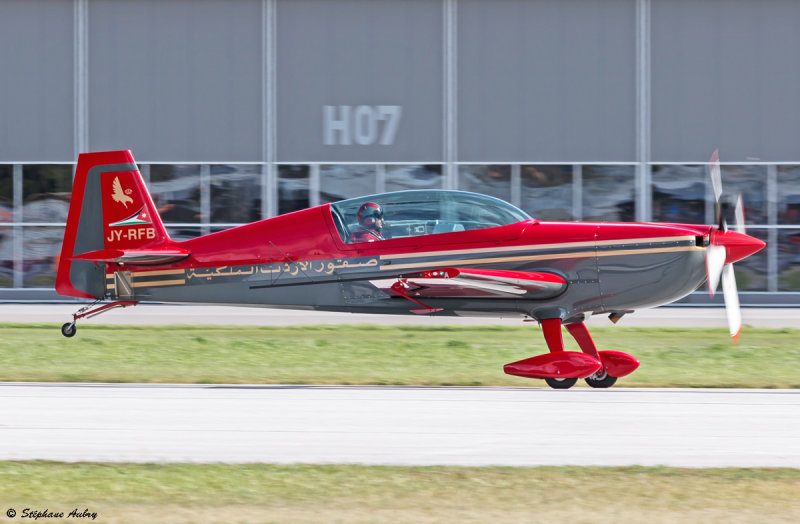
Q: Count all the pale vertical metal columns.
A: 4